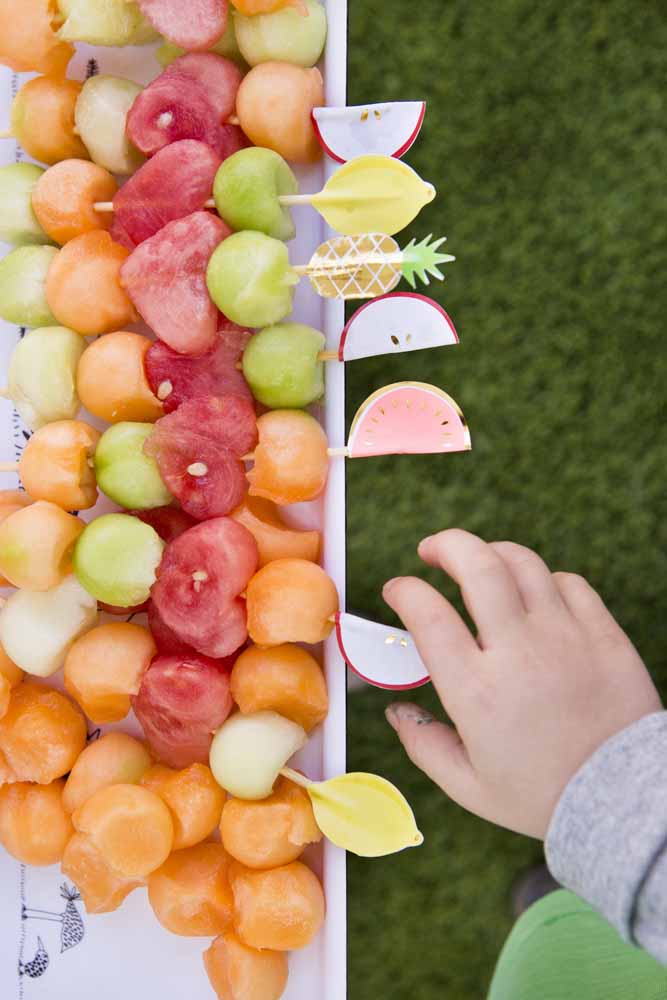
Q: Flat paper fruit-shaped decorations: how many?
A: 7